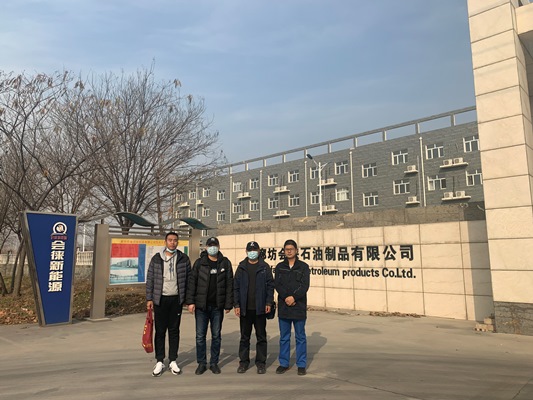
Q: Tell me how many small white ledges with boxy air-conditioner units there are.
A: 13